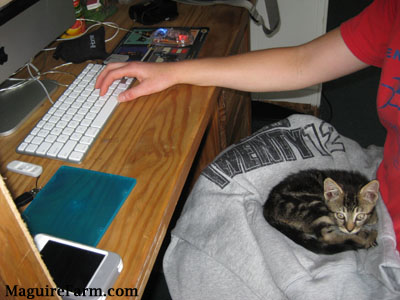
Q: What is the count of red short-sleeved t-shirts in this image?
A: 1